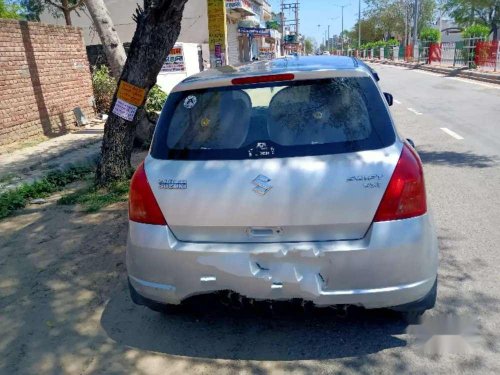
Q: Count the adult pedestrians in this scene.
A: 0